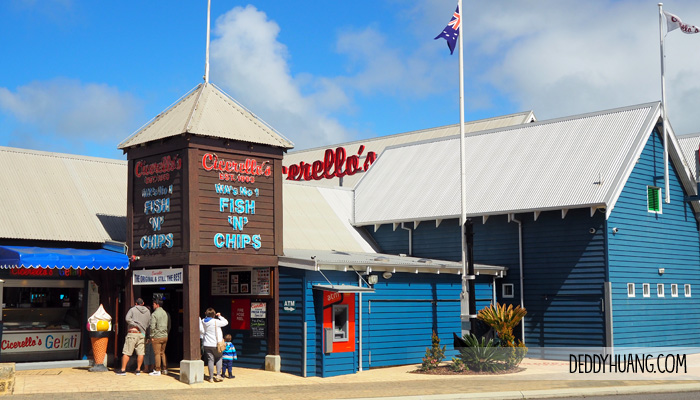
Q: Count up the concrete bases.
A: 2